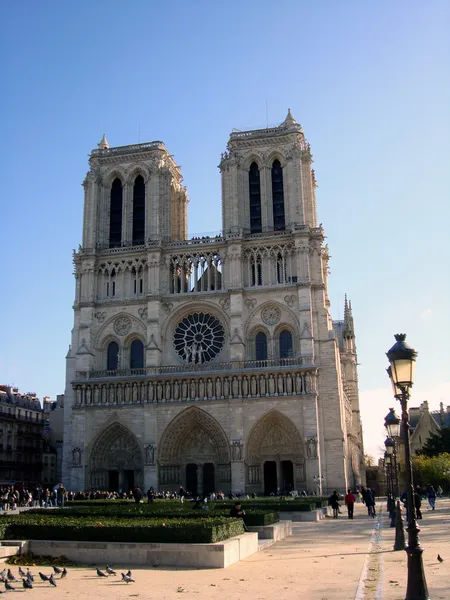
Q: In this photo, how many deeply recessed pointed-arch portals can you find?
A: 3